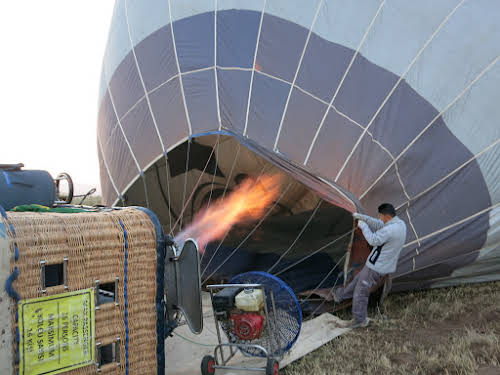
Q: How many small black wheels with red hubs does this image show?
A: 2